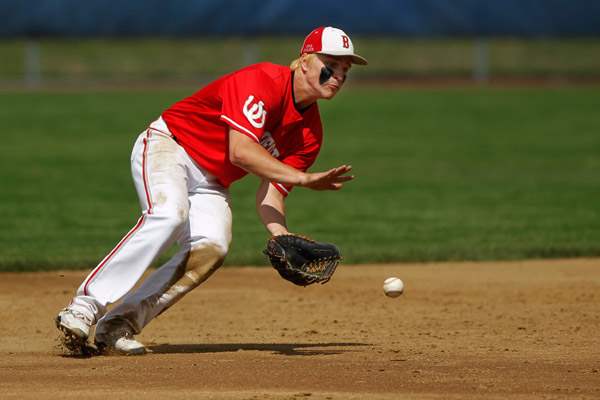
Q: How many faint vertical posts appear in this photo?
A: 3